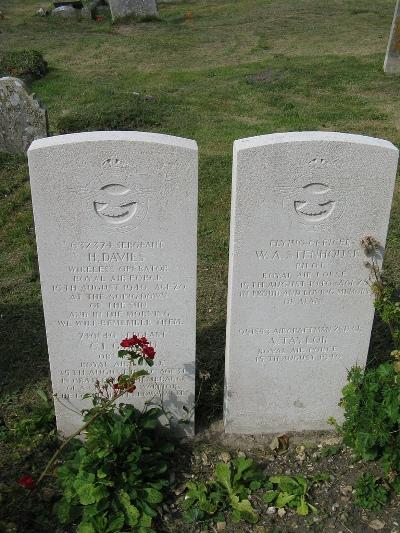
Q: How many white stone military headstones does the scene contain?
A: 2